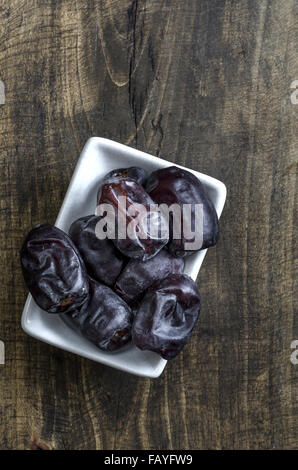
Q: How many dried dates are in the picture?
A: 8